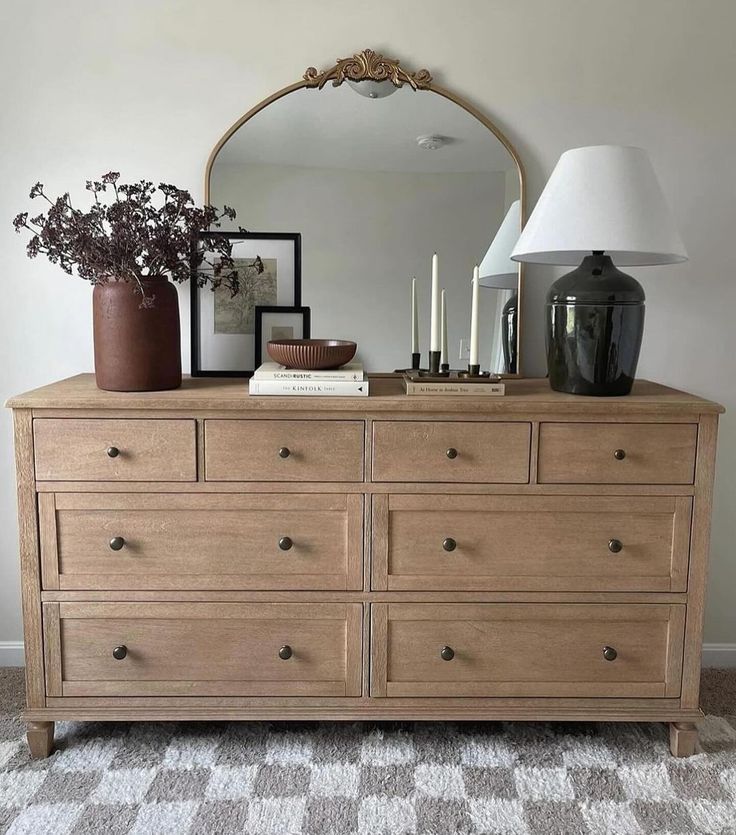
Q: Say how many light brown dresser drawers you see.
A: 8